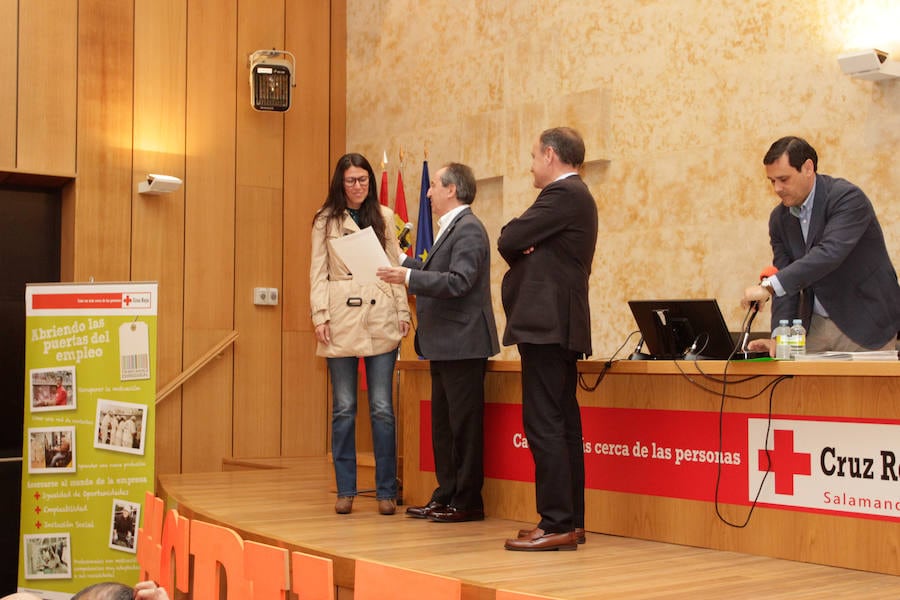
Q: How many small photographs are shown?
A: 5